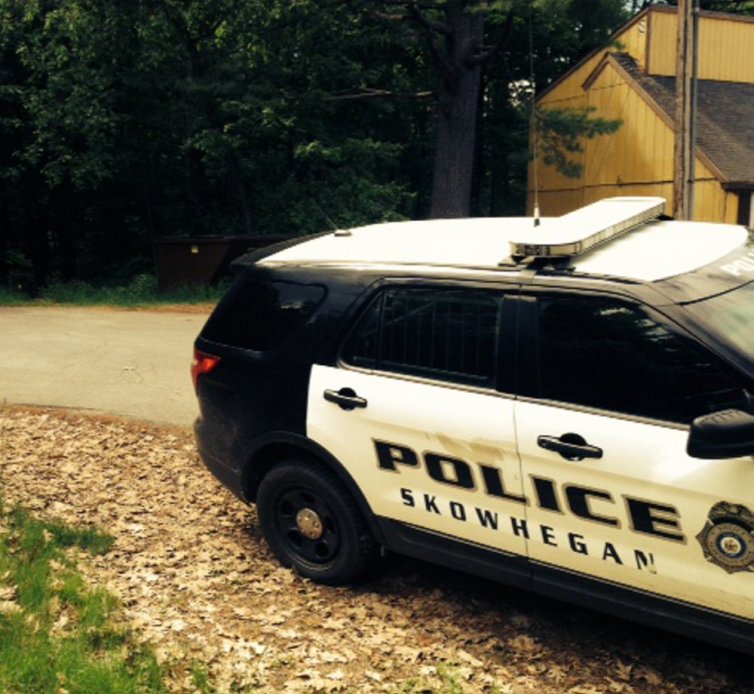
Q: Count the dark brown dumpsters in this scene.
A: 1